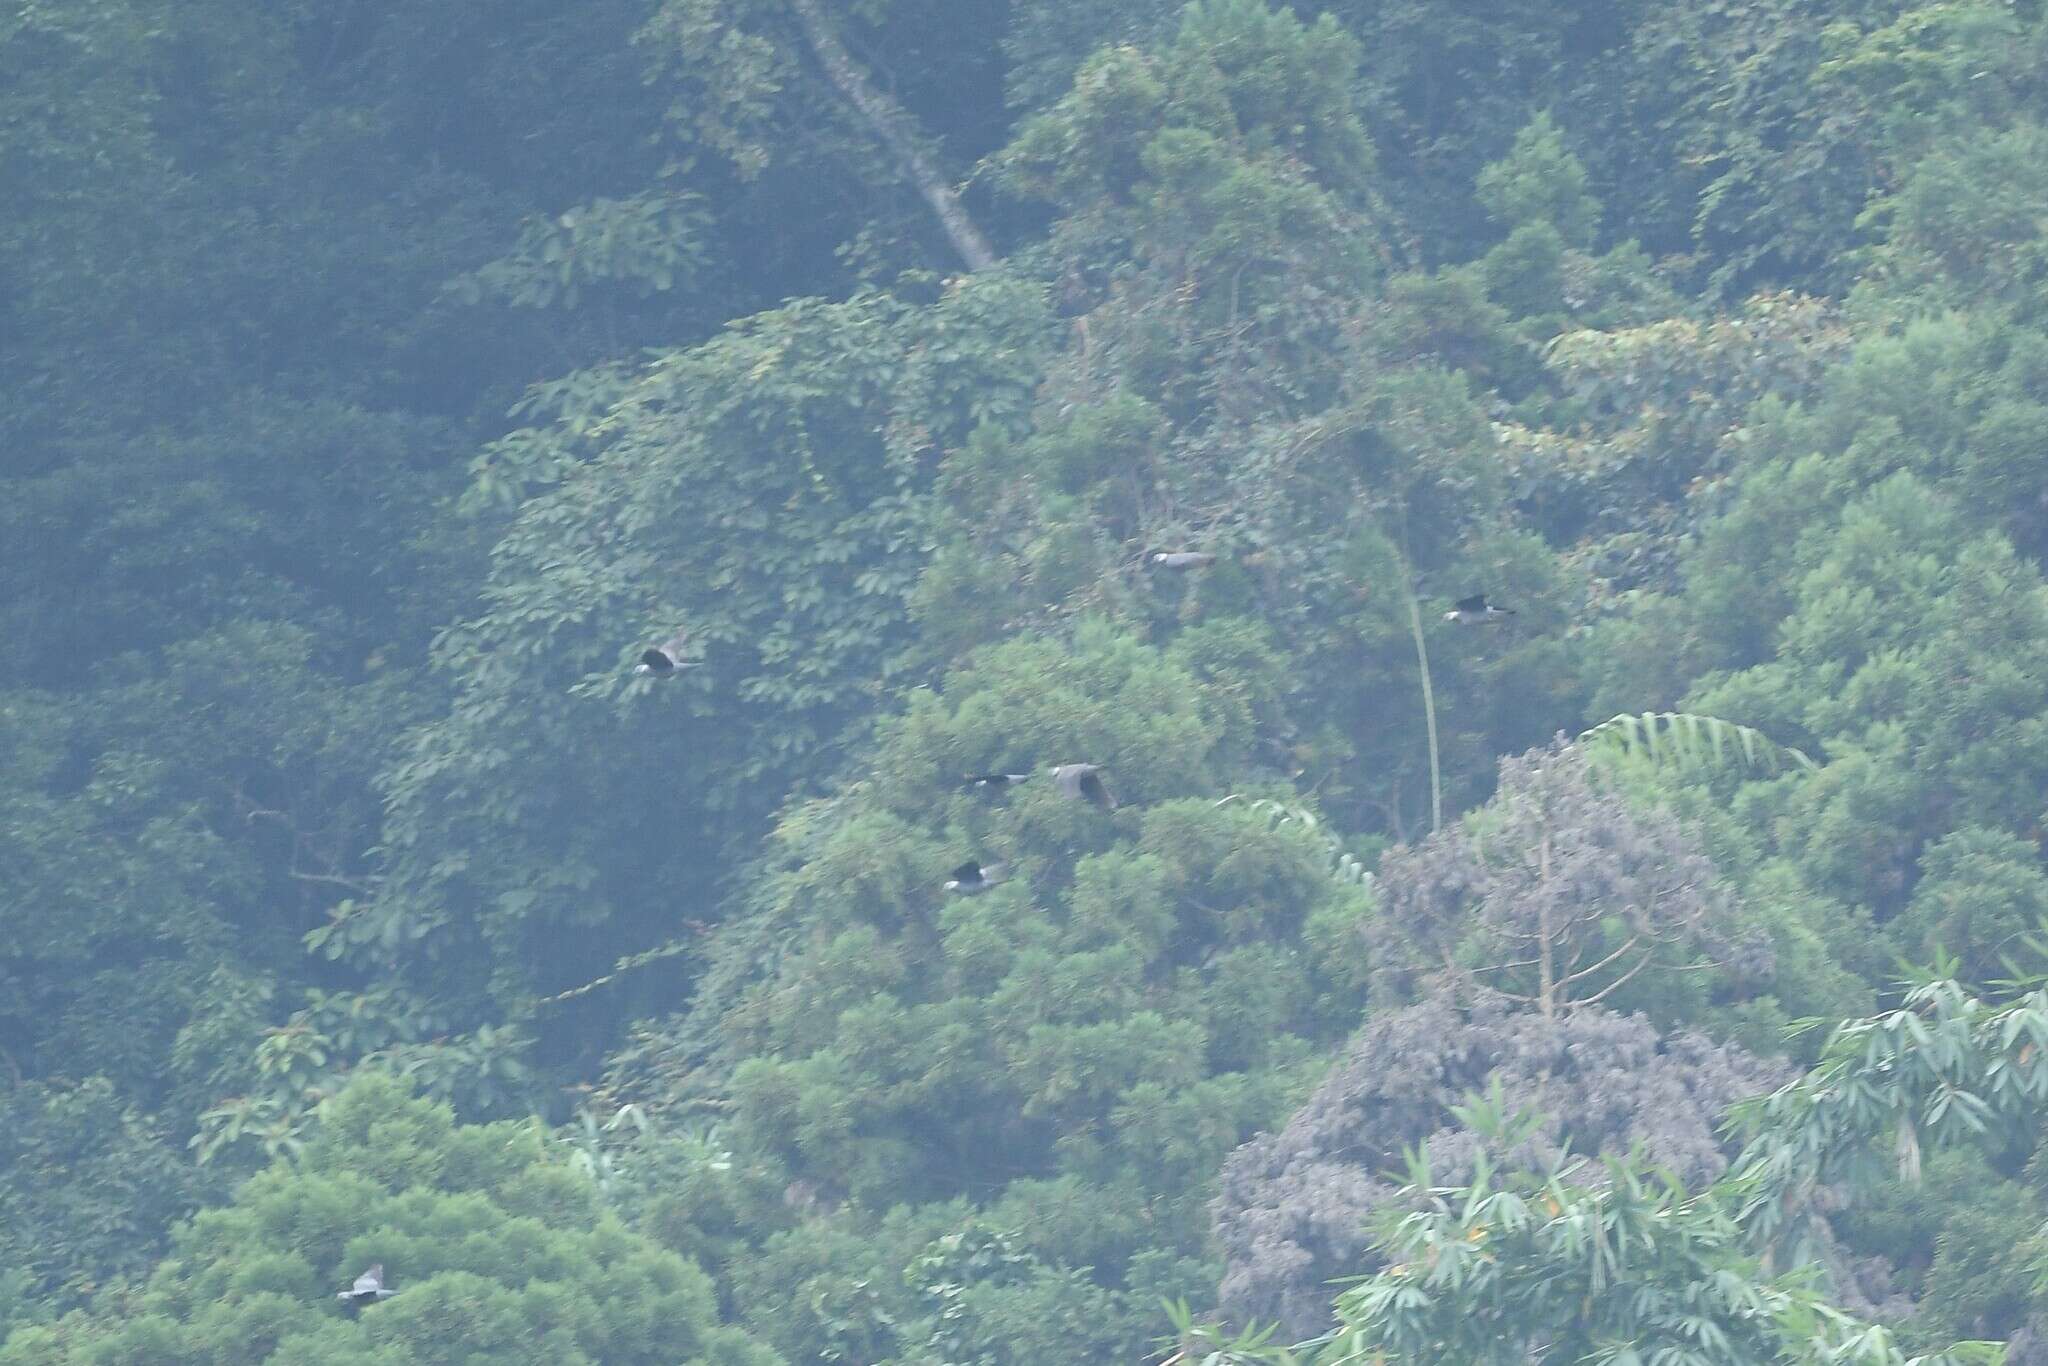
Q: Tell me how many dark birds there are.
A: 7